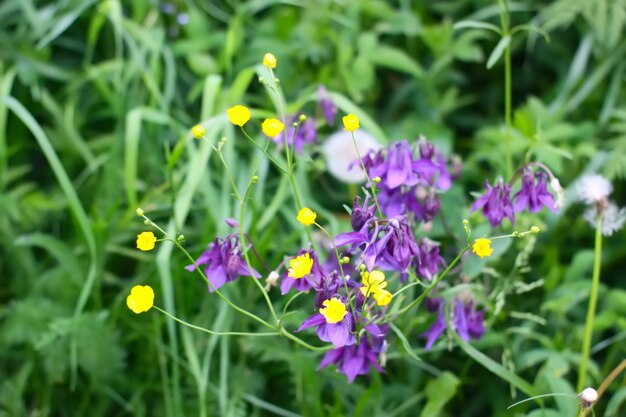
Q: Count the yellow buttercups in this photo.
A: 13